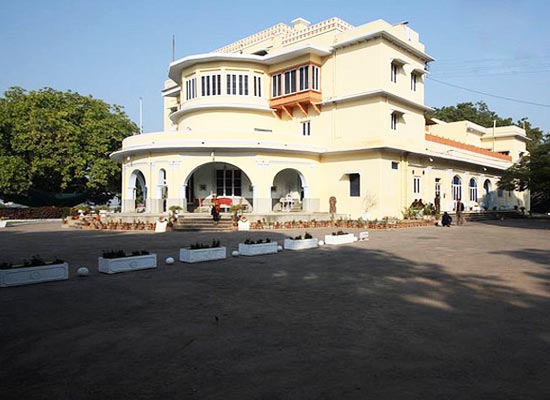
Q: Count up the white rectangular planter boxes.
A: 6